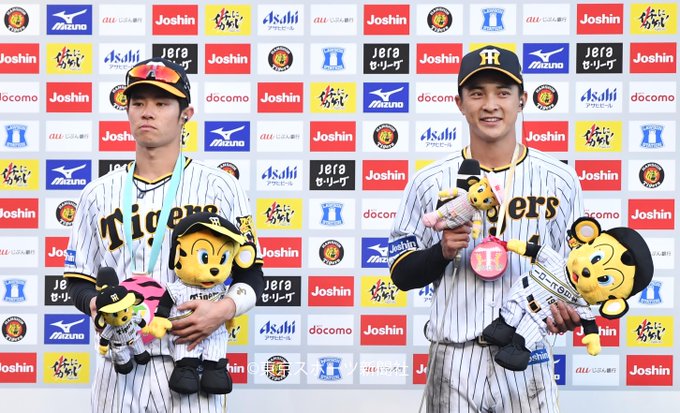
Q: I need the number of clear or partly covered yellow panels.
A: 14